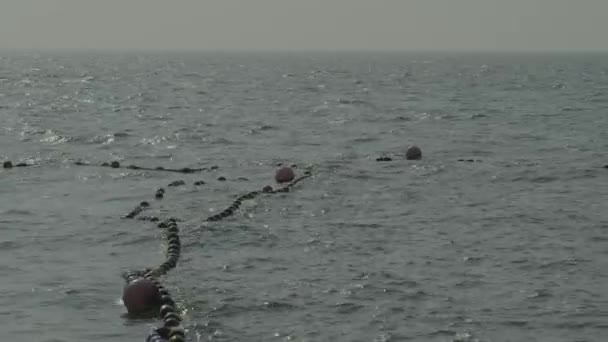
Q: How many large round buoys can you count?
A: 3